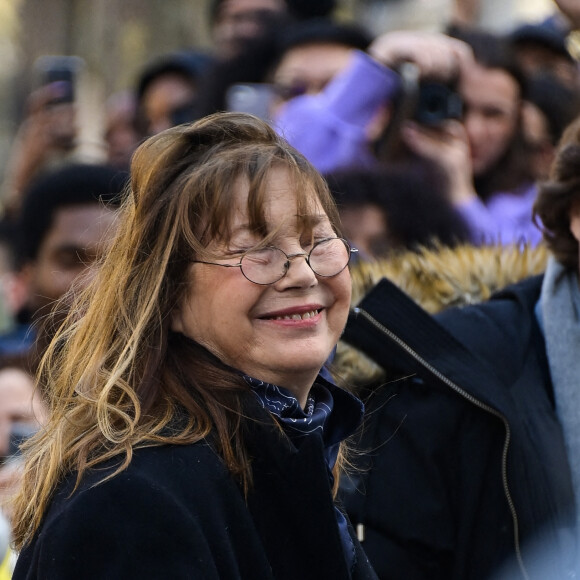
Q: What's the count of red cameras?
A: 0